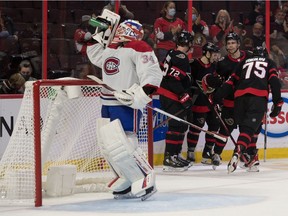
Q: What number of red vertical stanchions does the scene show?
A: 4